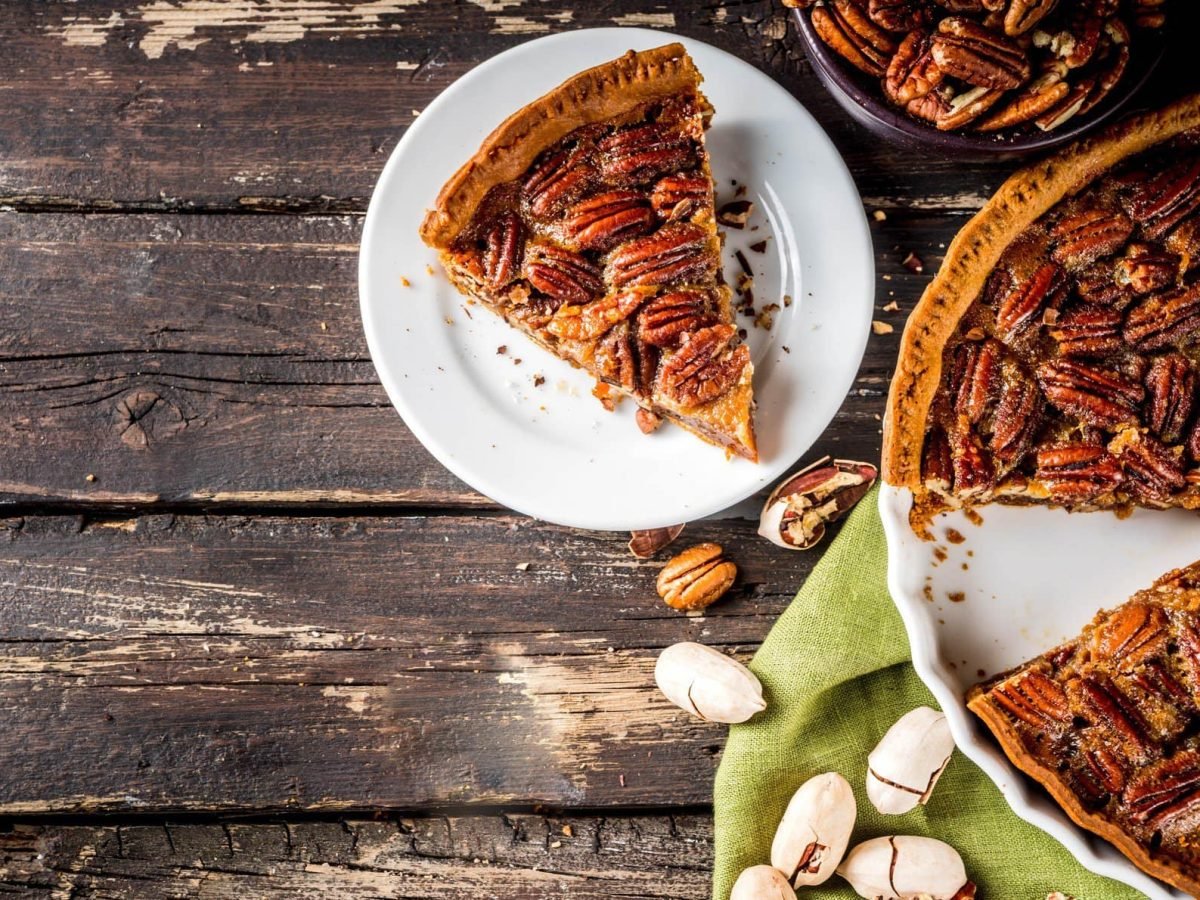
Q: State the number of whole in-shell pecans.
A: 5